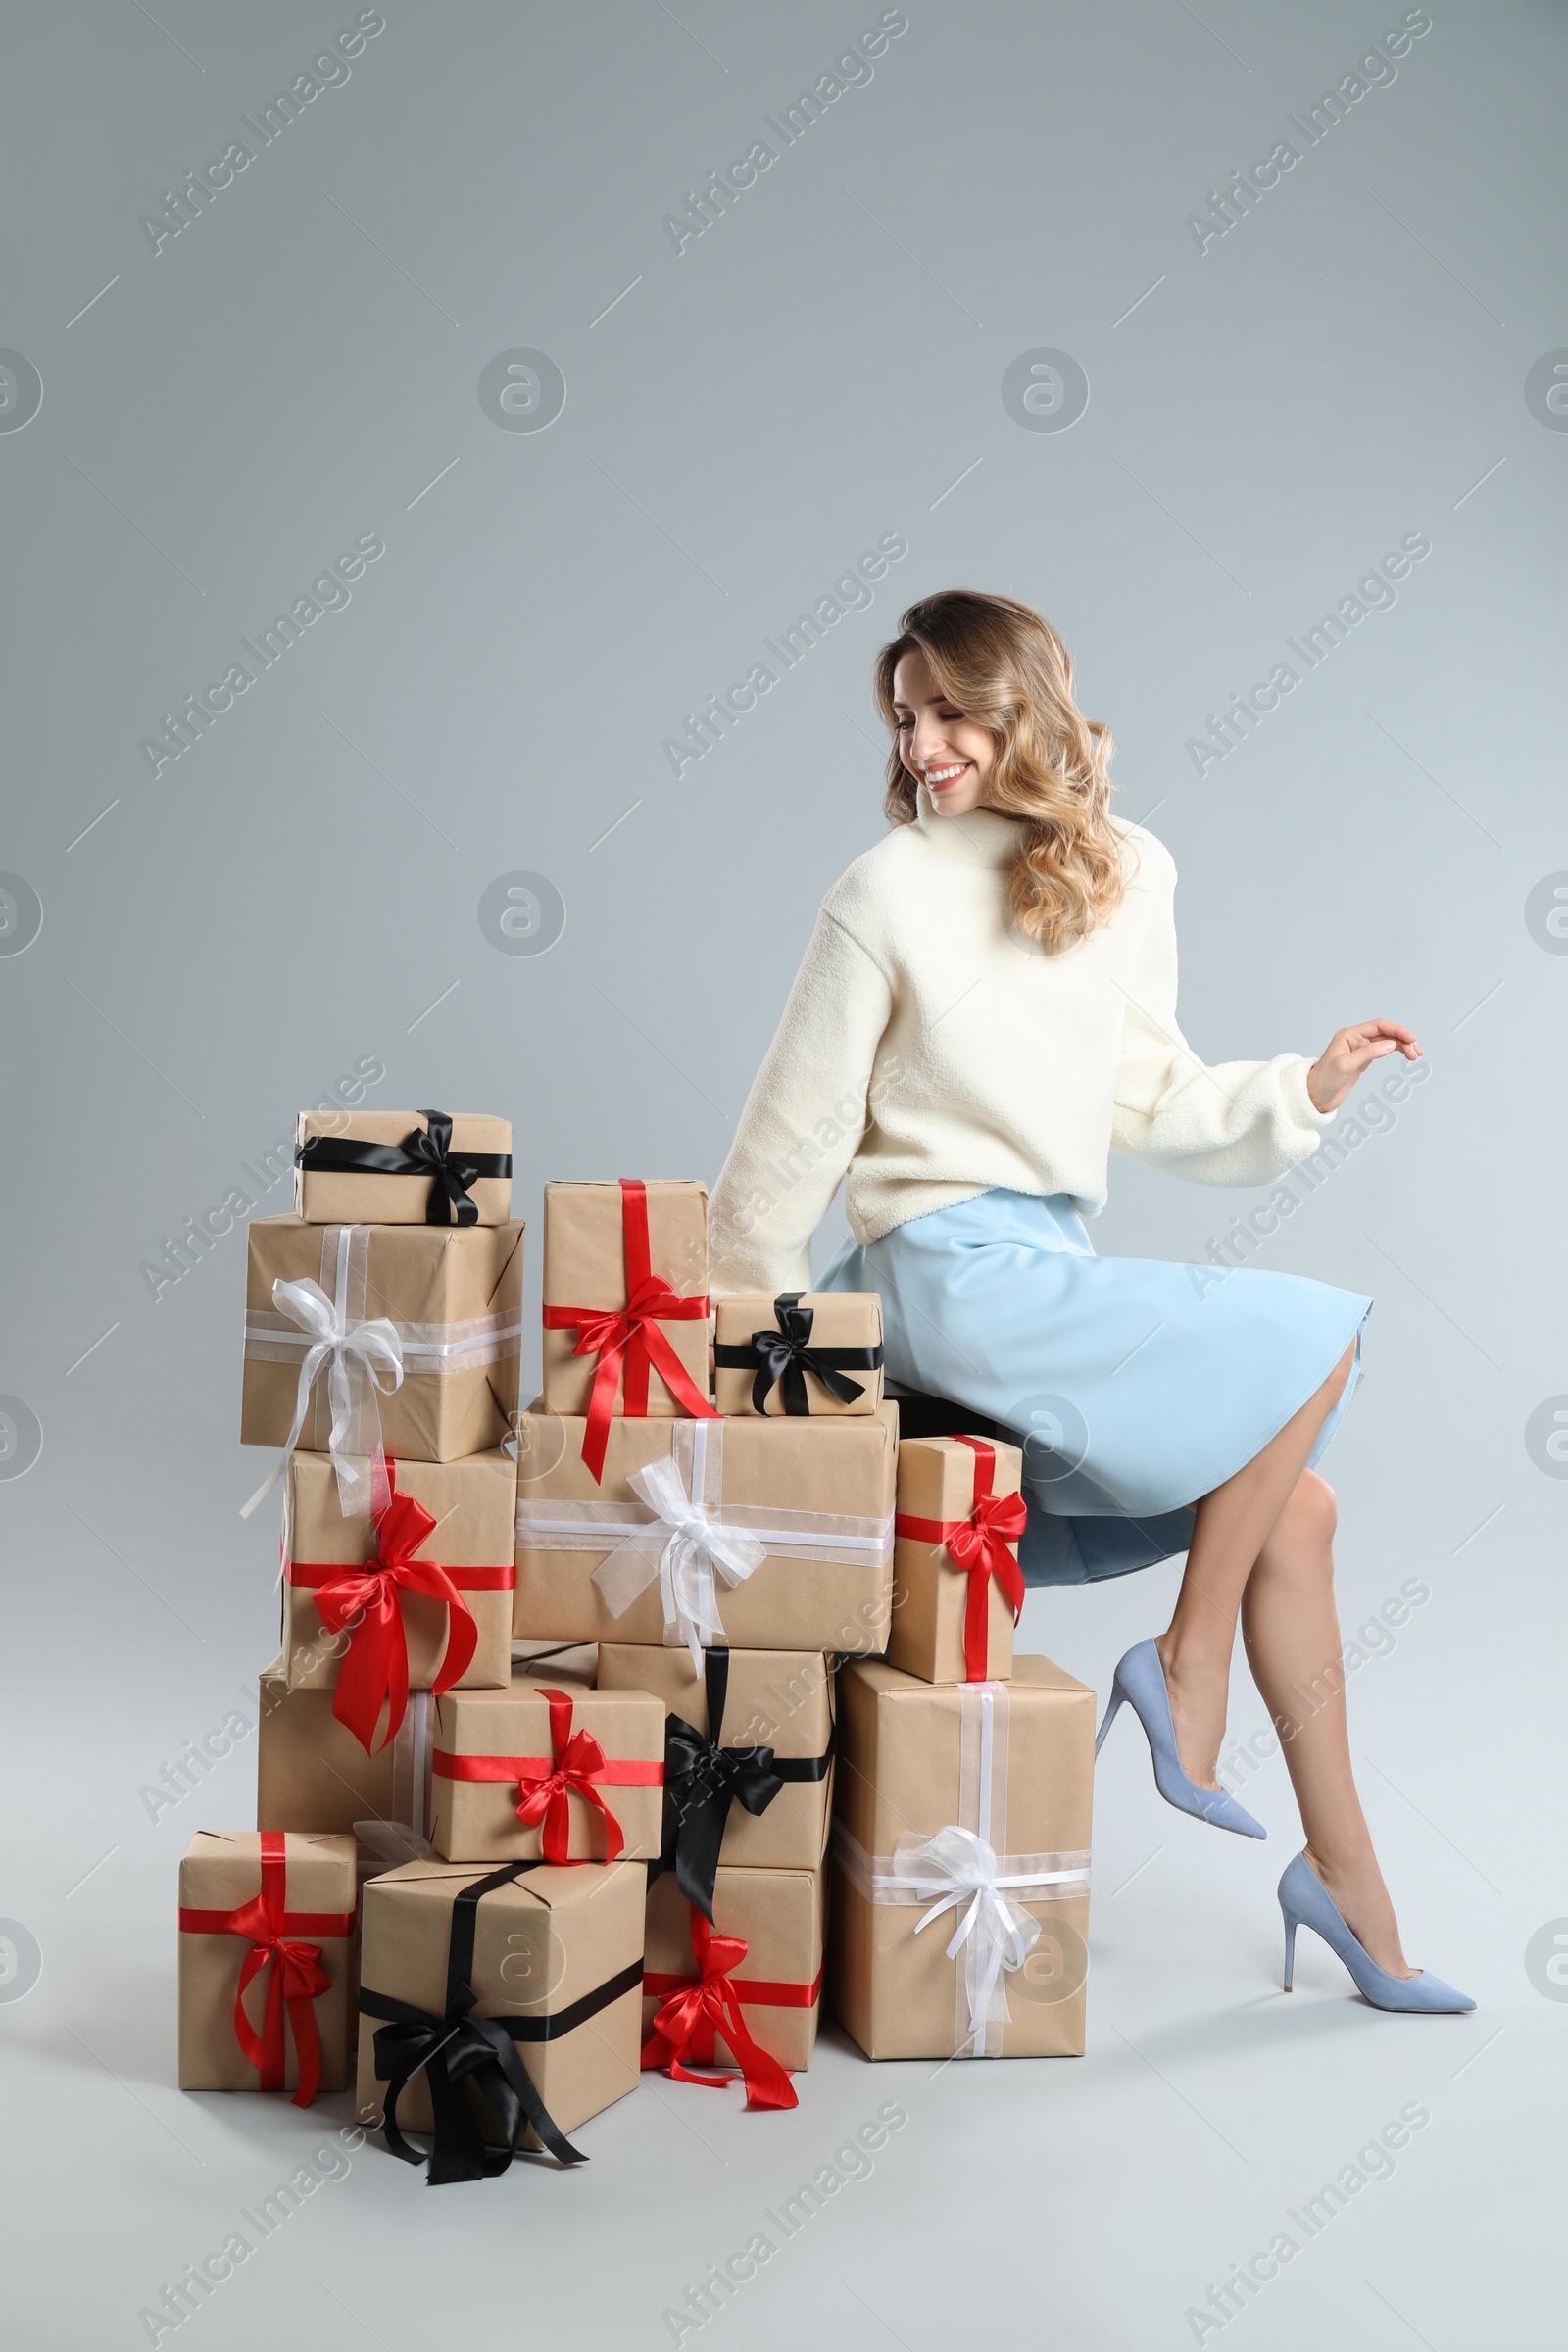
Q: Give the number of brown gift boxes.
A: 14